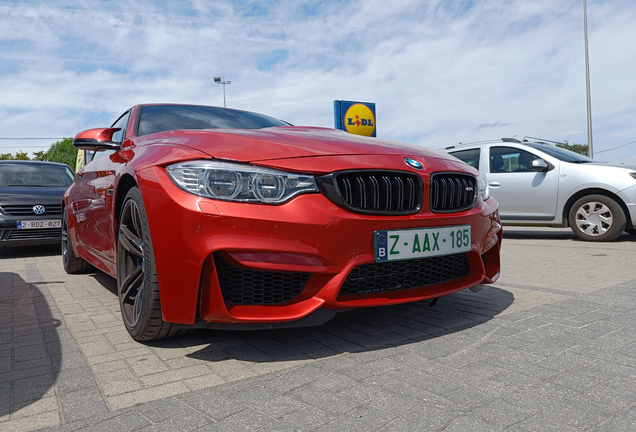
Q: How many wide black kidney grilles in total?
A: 2